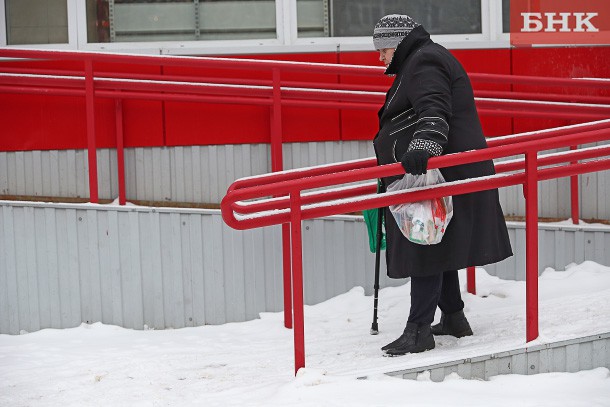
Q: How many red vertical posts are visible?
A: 8